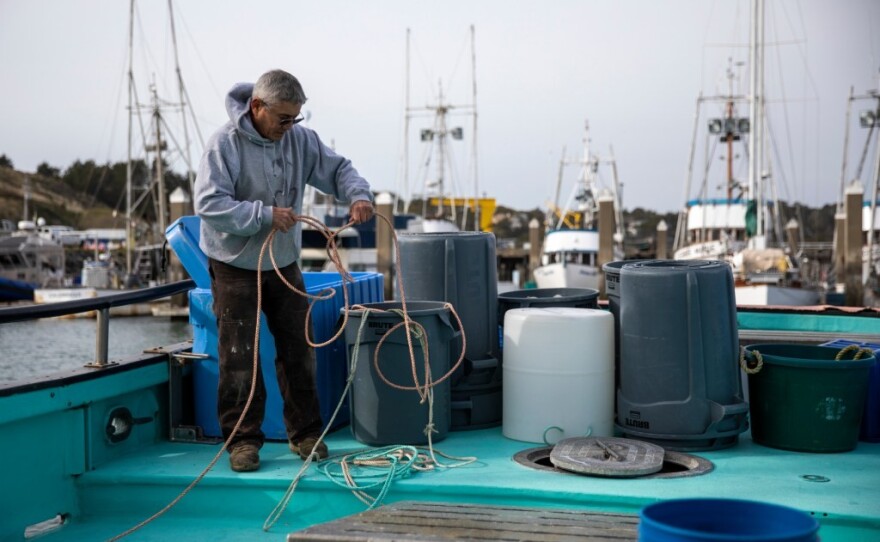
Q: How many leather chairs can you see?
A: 0